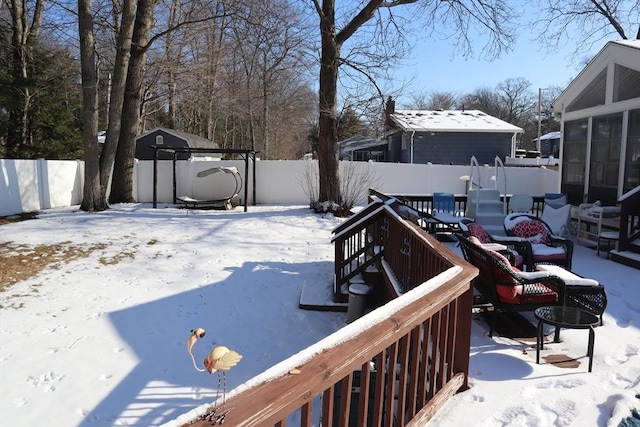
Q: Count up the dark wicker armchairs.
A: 3